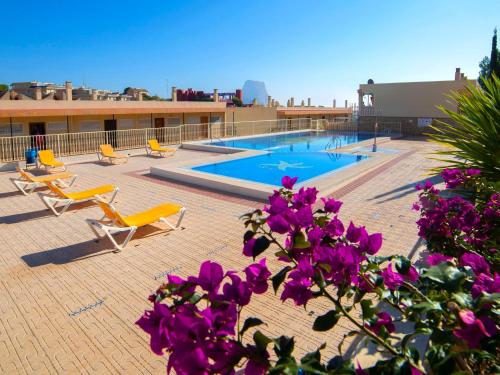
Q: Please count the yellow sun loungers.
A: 6